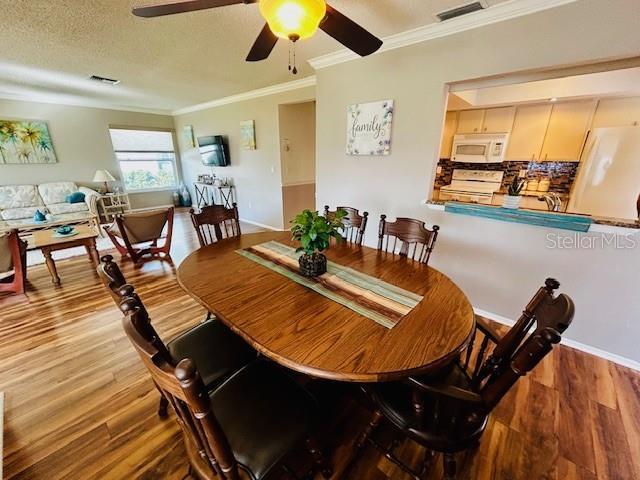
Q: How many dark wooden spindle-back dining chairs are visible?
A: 6